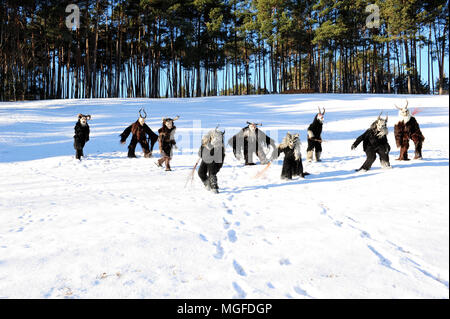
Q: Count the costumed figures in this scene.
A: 9